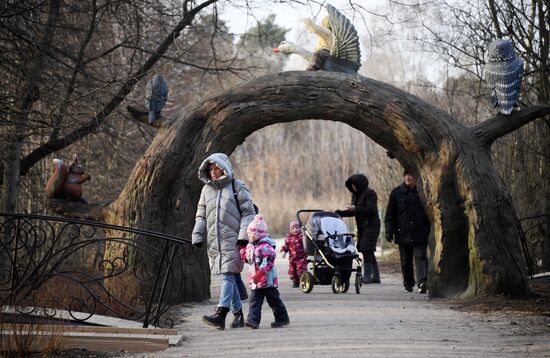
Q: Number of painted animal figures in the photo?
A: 4